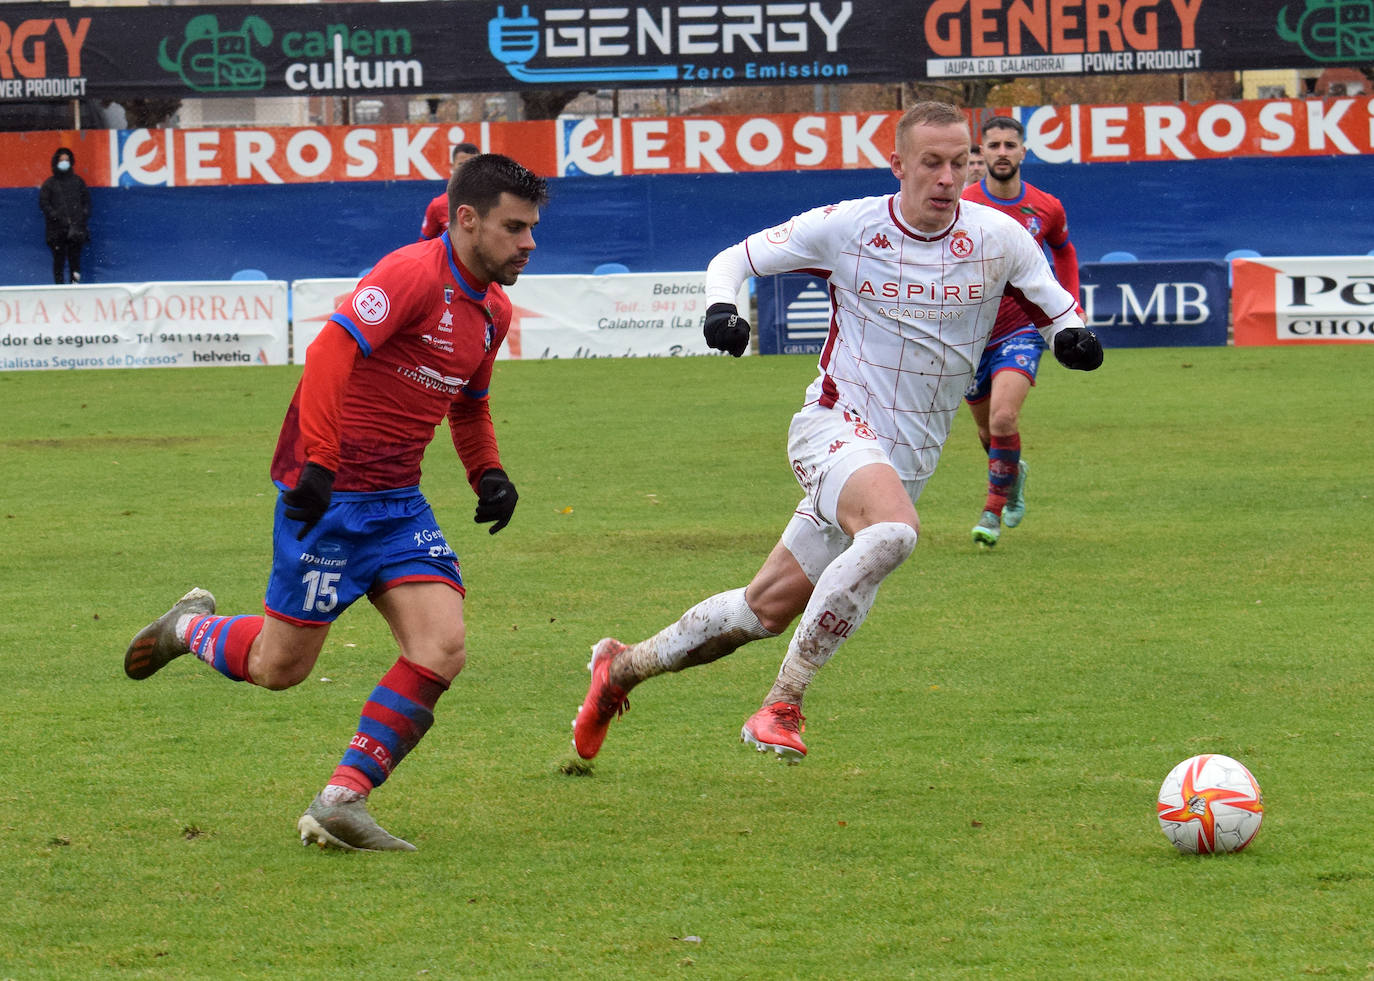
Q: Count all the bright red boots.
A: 2